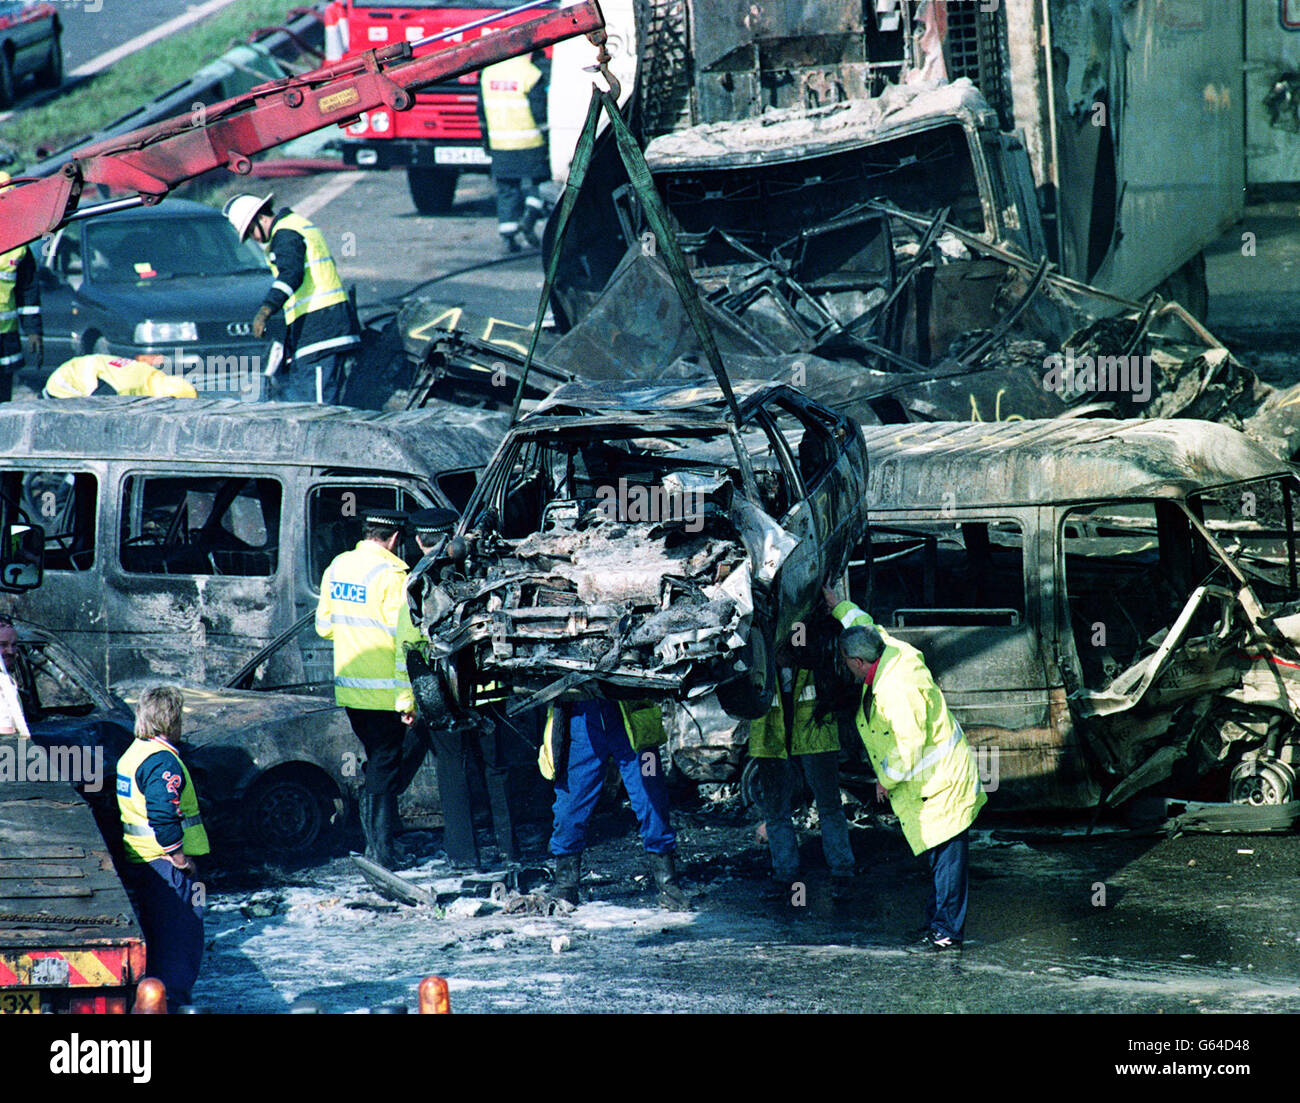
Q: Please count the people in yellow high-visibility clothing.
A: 10